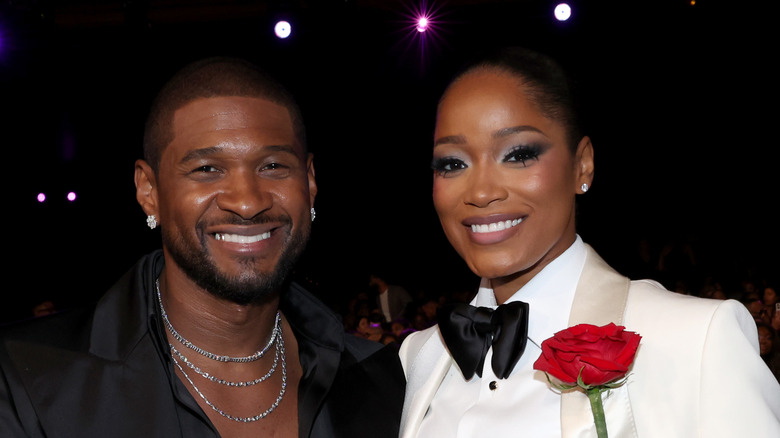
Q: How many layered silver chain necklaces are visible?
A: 3